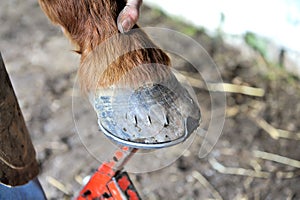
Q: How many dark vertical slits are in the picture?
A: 3